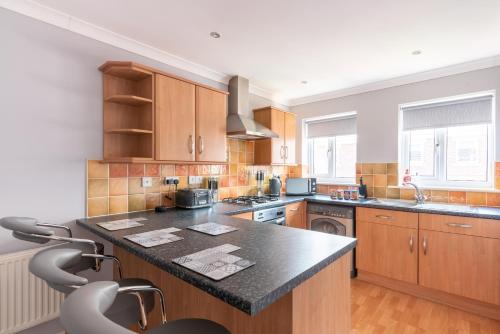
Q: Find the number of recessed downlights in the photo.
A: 3